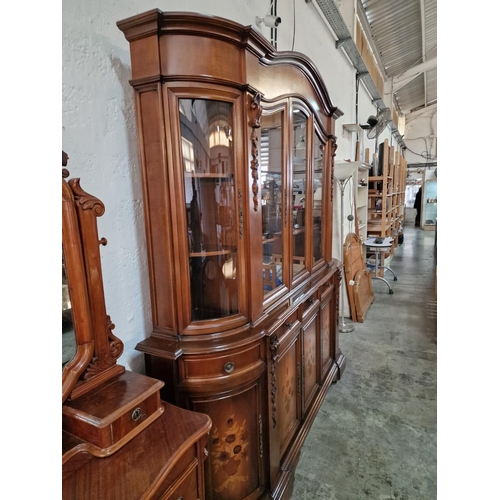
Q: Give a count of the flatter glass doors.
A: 3